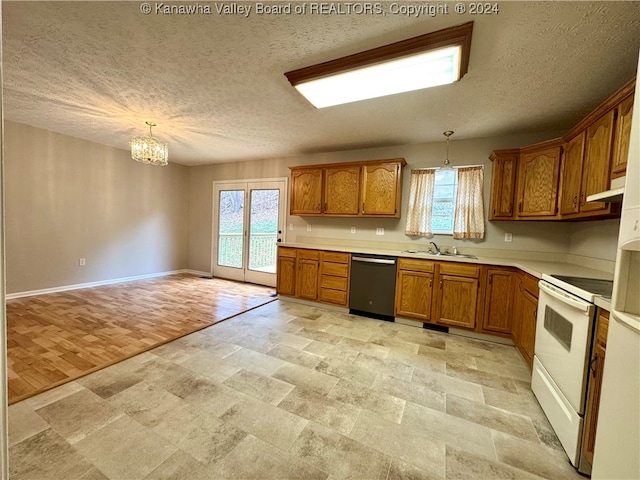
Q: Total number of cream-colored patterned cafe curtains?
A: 2